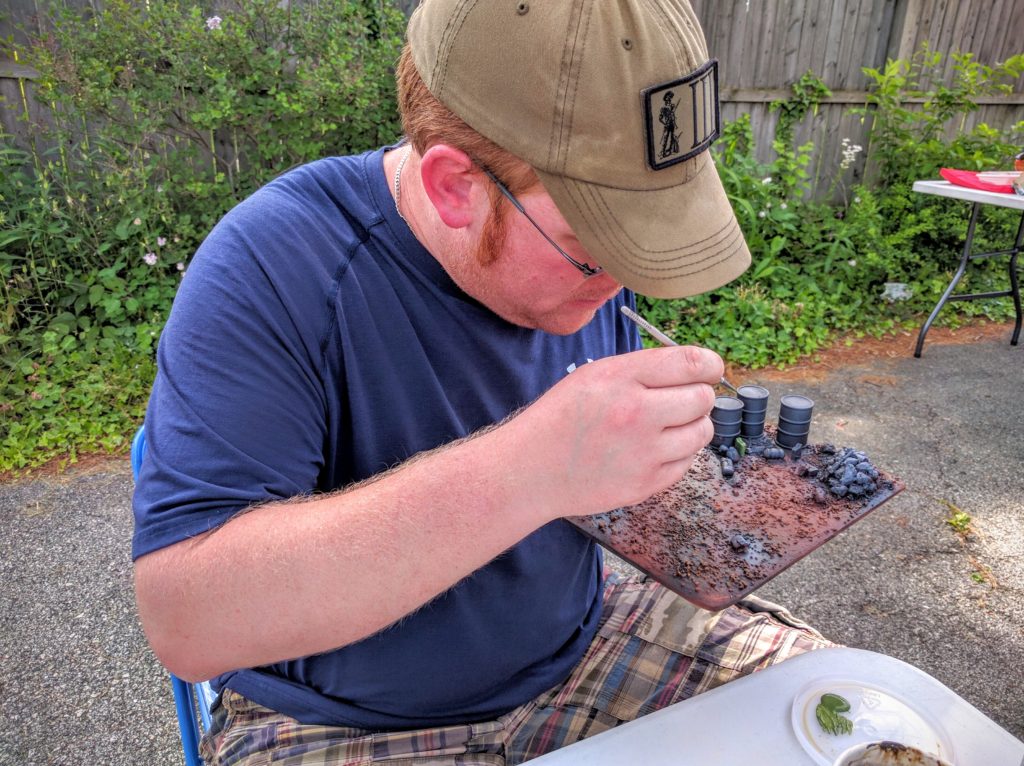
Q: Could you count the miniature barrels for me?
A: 3